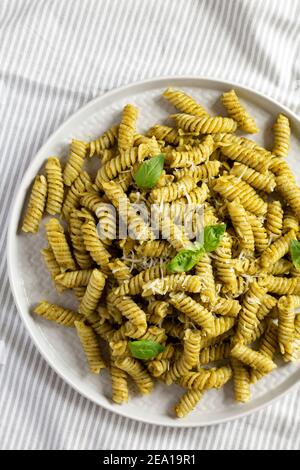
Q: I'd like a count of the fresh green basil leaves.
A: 5